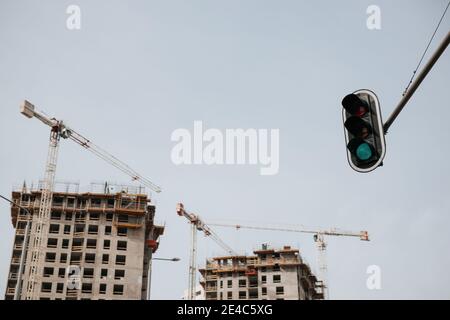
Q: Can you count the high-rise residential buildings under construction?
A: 2